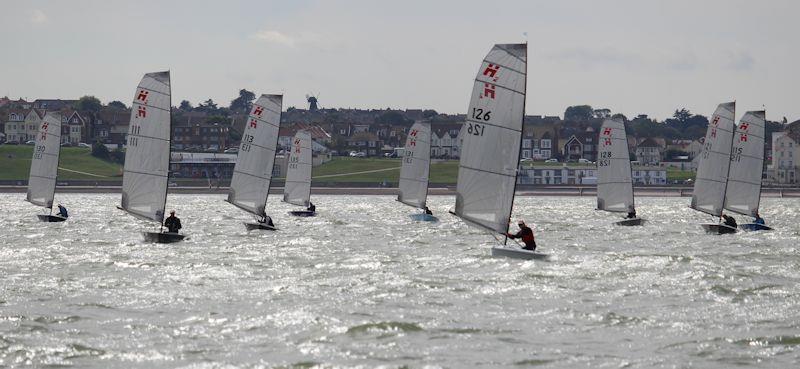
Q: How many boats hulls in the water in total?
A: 9